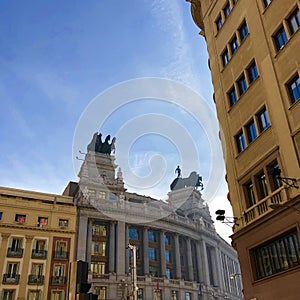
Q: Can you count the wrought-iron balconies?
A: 6